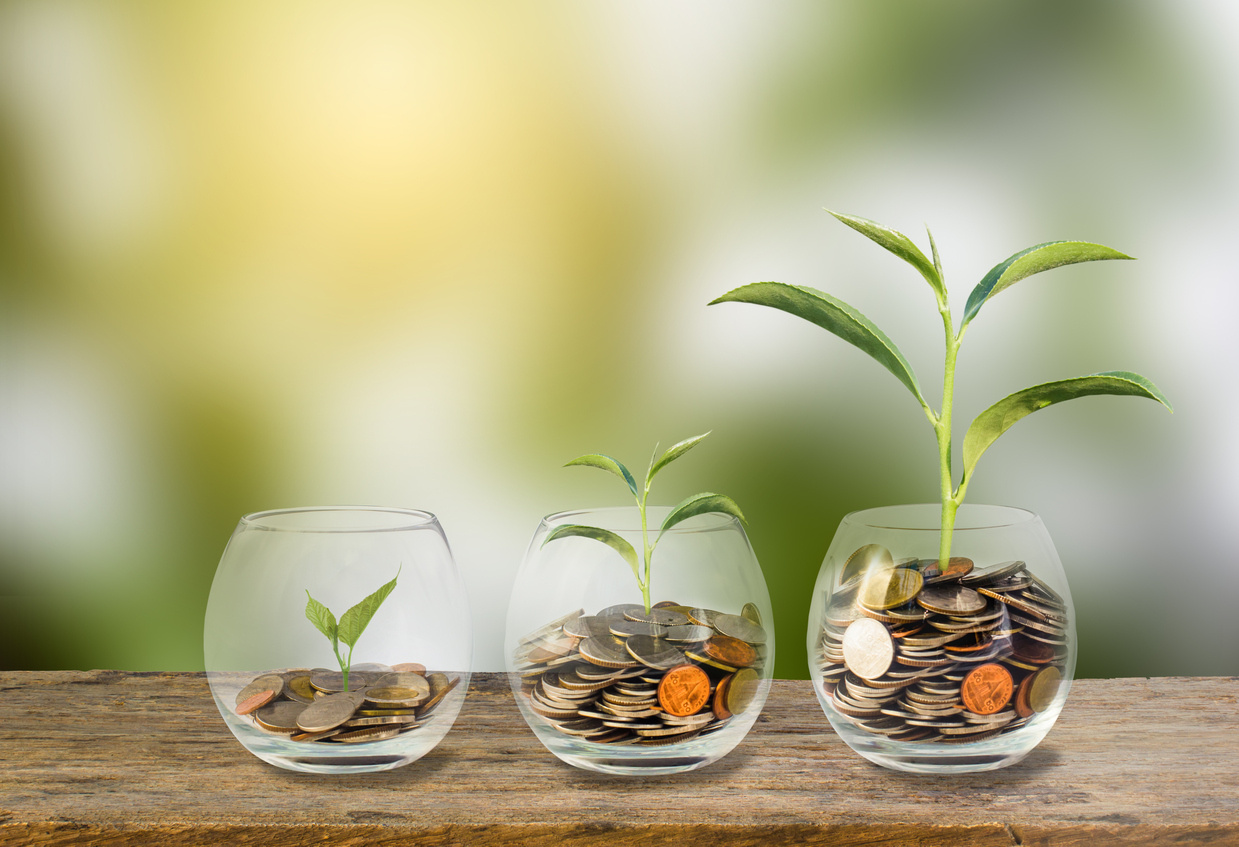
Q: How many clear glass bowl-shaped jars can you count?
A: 3